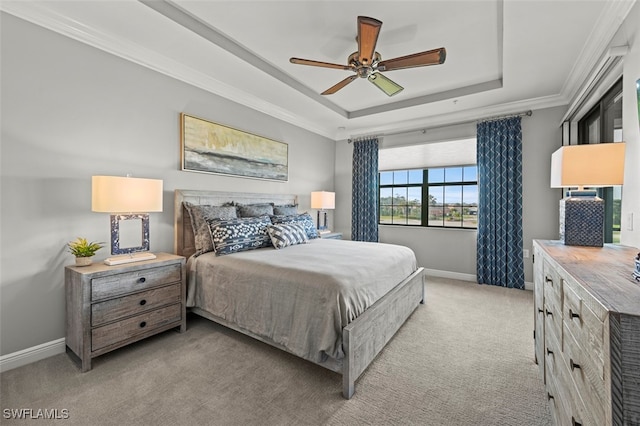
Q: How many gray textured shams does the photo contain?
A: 3